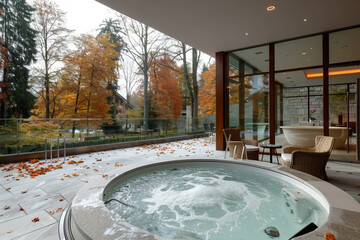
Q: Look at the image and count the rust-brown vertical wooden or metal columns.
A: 3